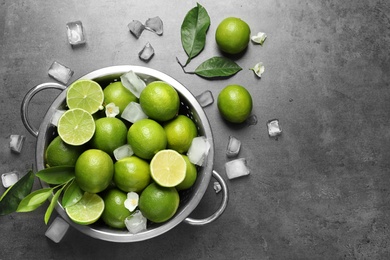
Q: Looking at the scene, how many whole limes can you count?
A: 13